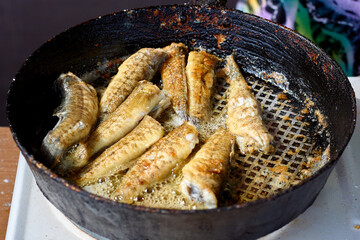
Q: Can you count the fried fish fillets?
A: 9